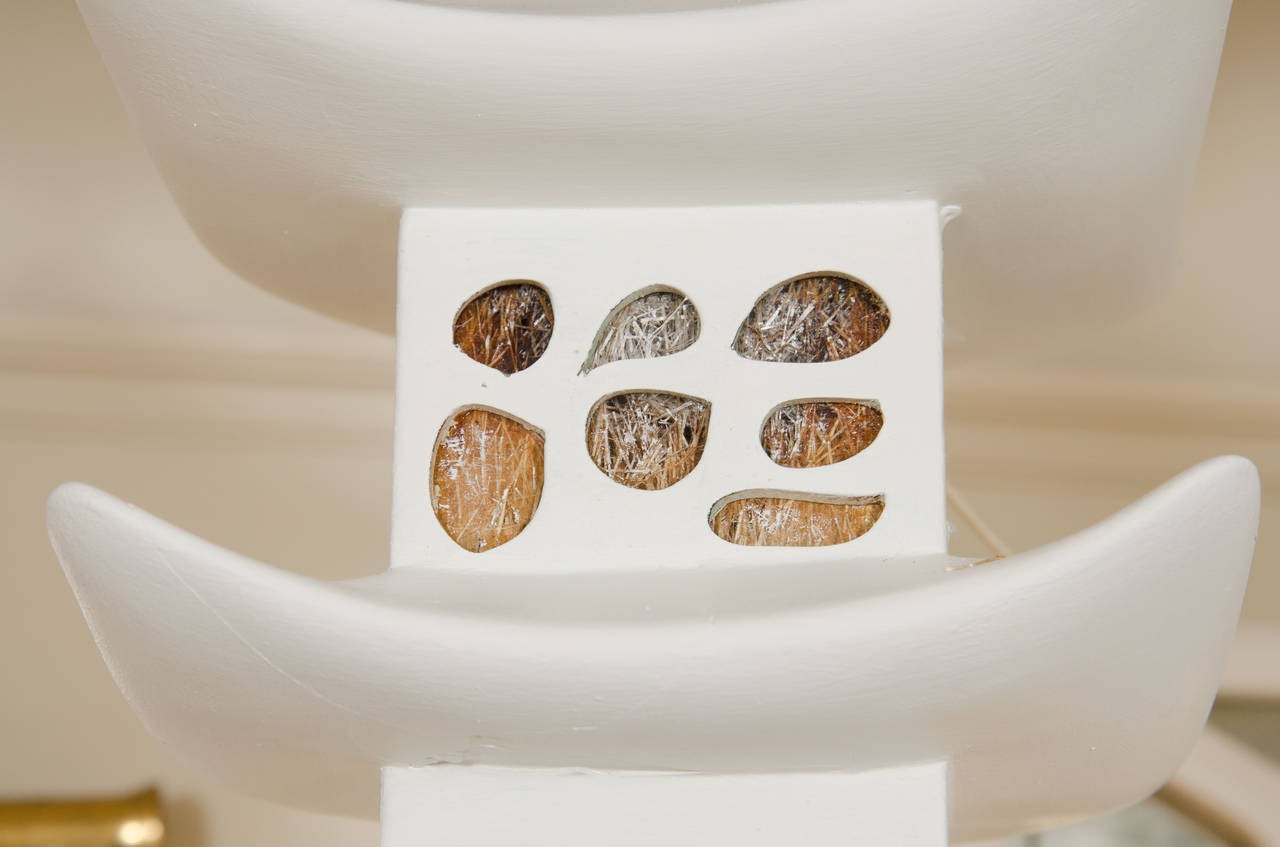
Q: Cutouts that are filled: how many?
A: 7